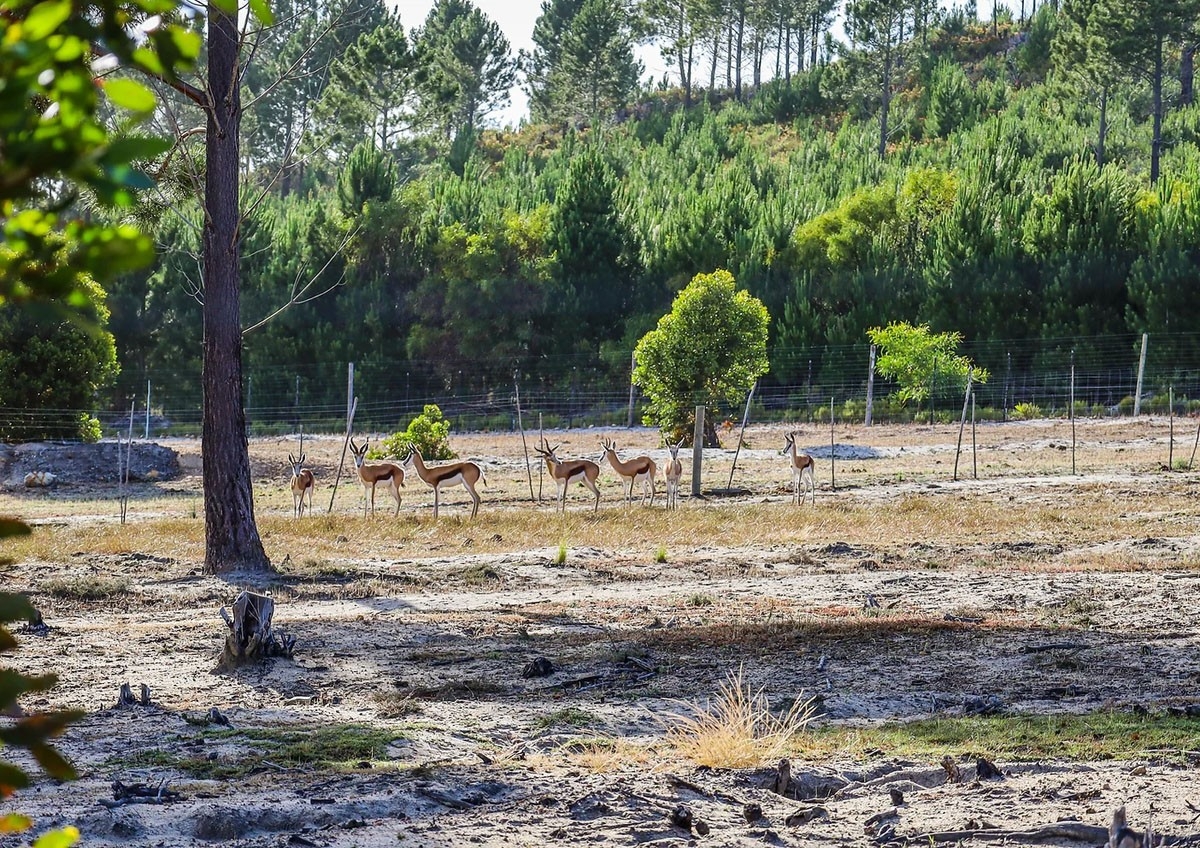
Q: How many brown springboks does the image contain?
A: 7